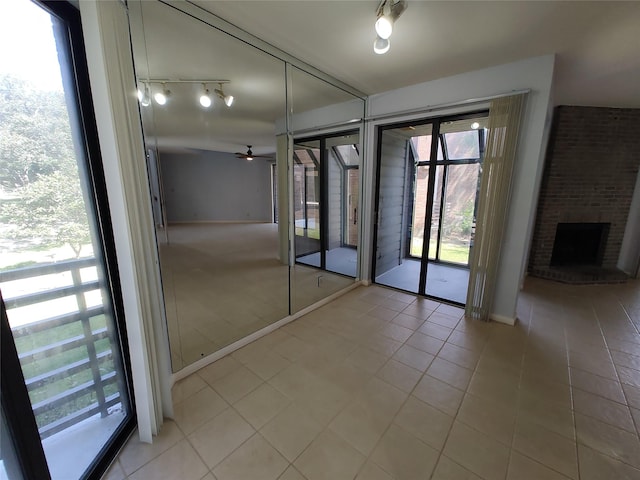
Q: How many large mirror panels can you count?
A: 2